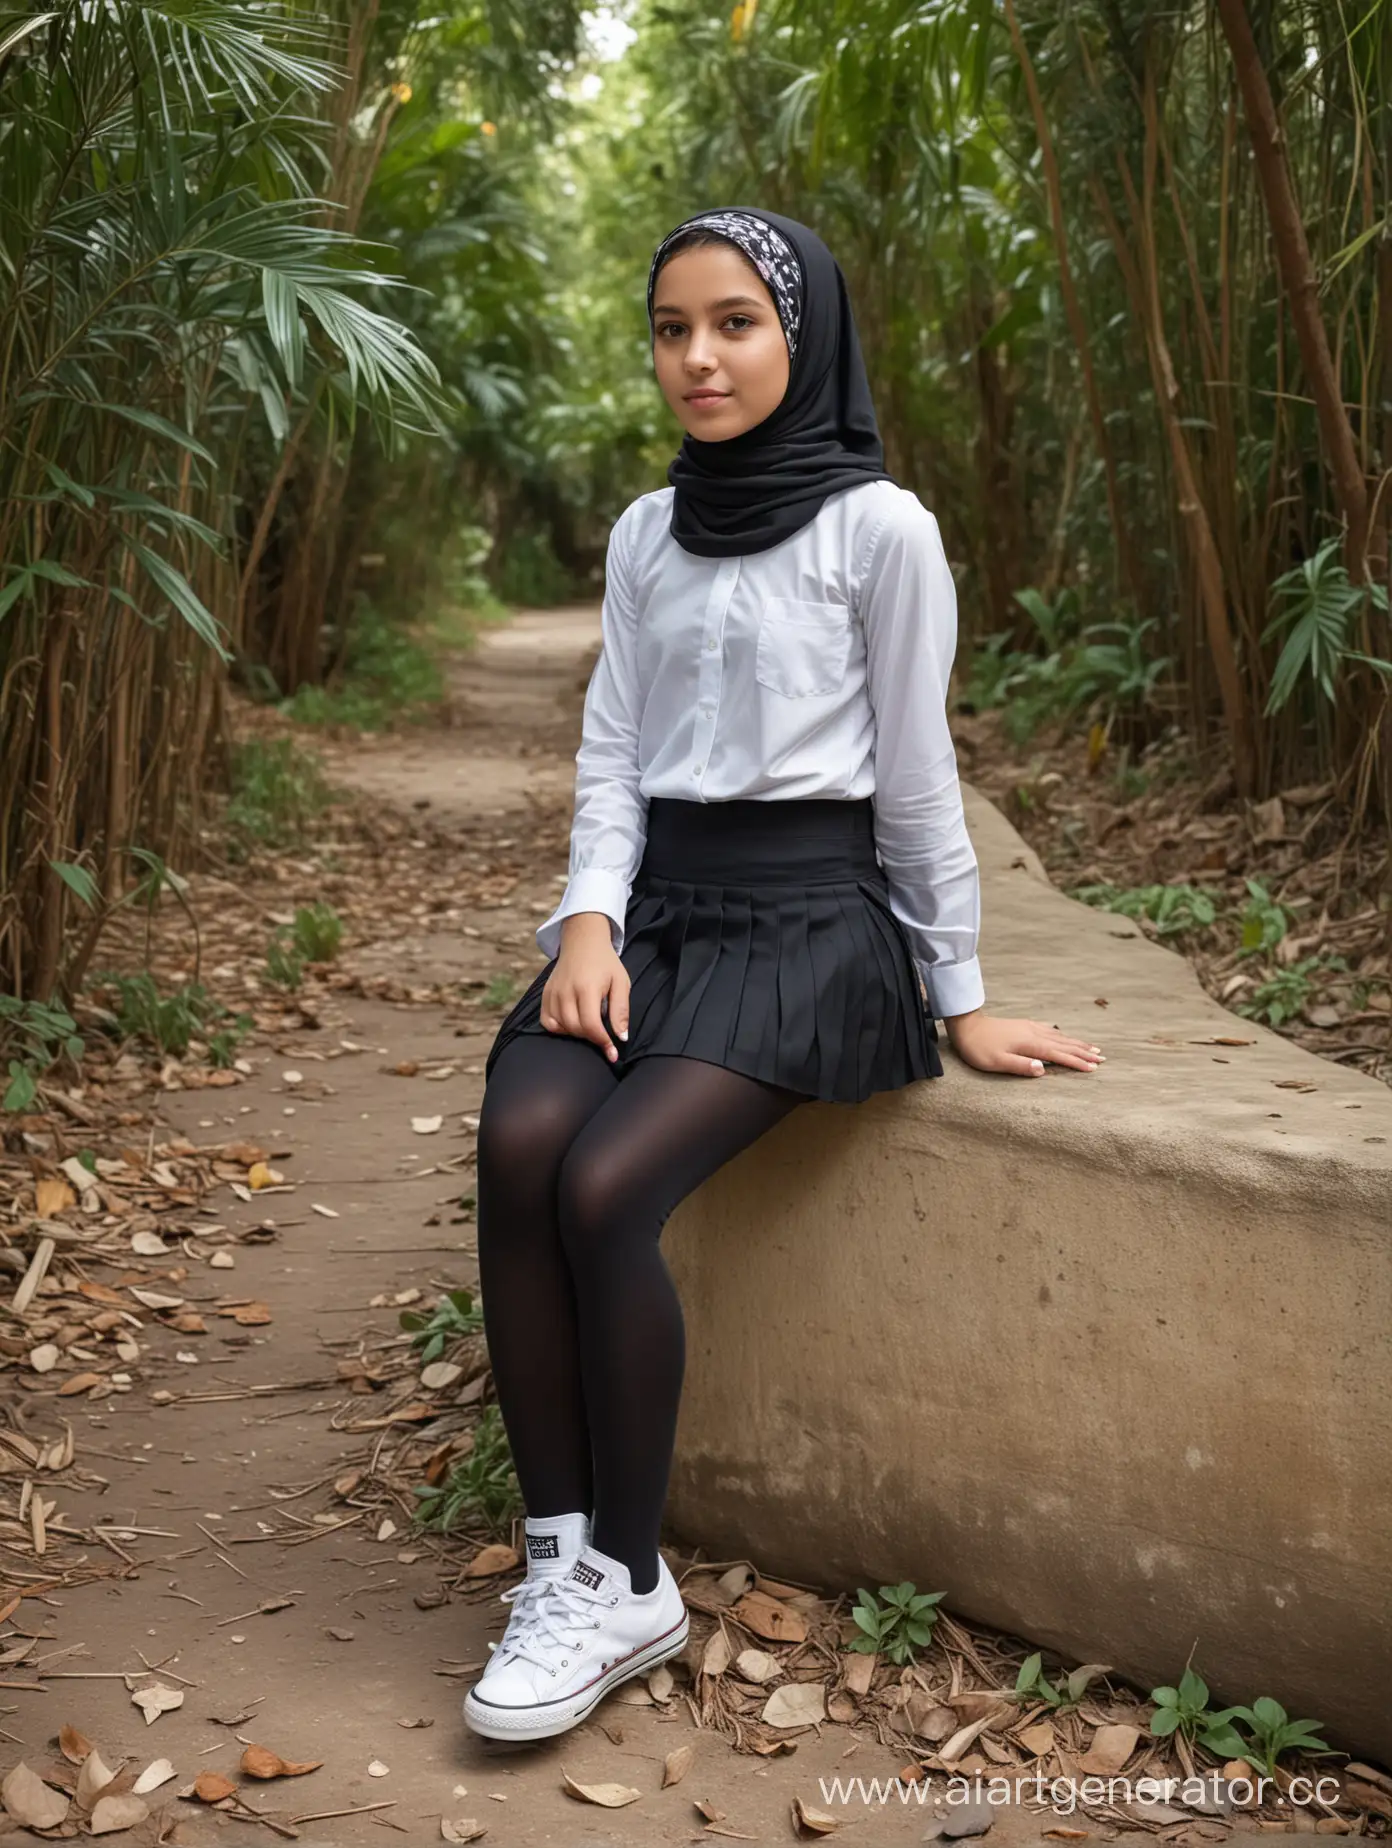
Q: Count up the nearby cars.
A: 0